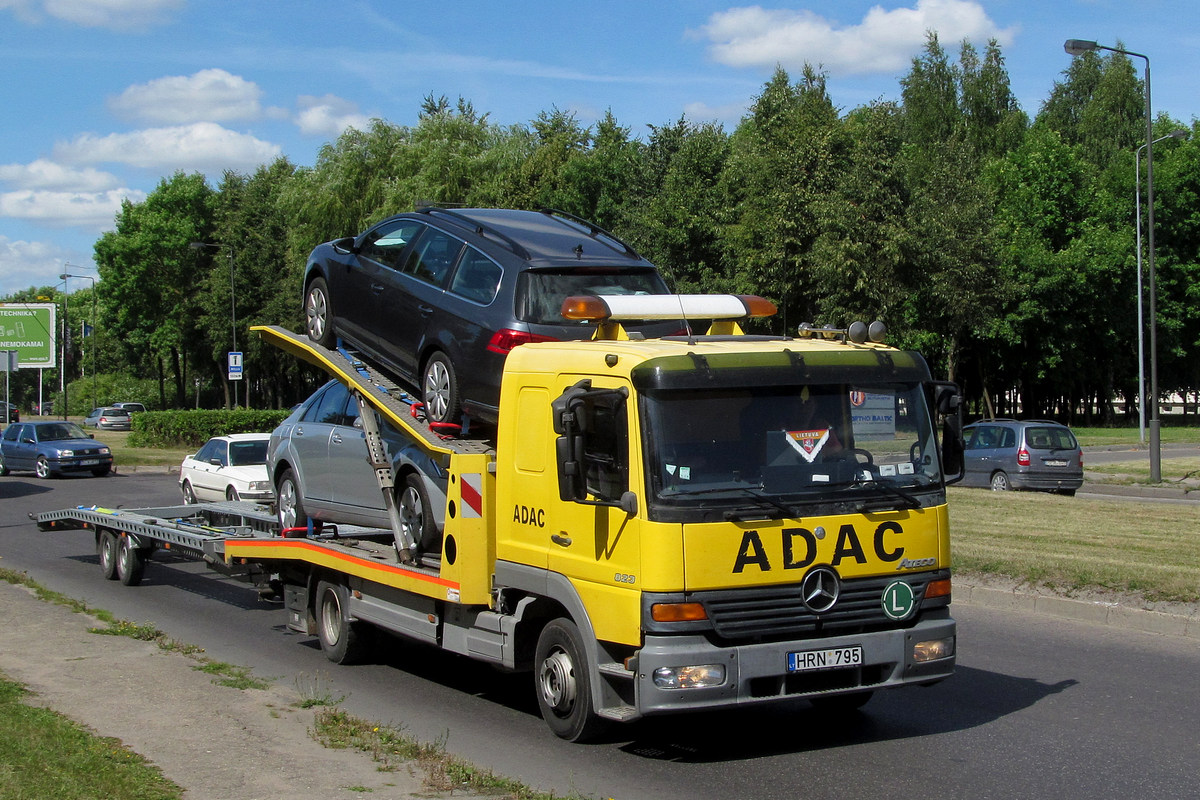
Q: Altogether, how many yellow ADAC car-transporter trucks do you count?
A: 1